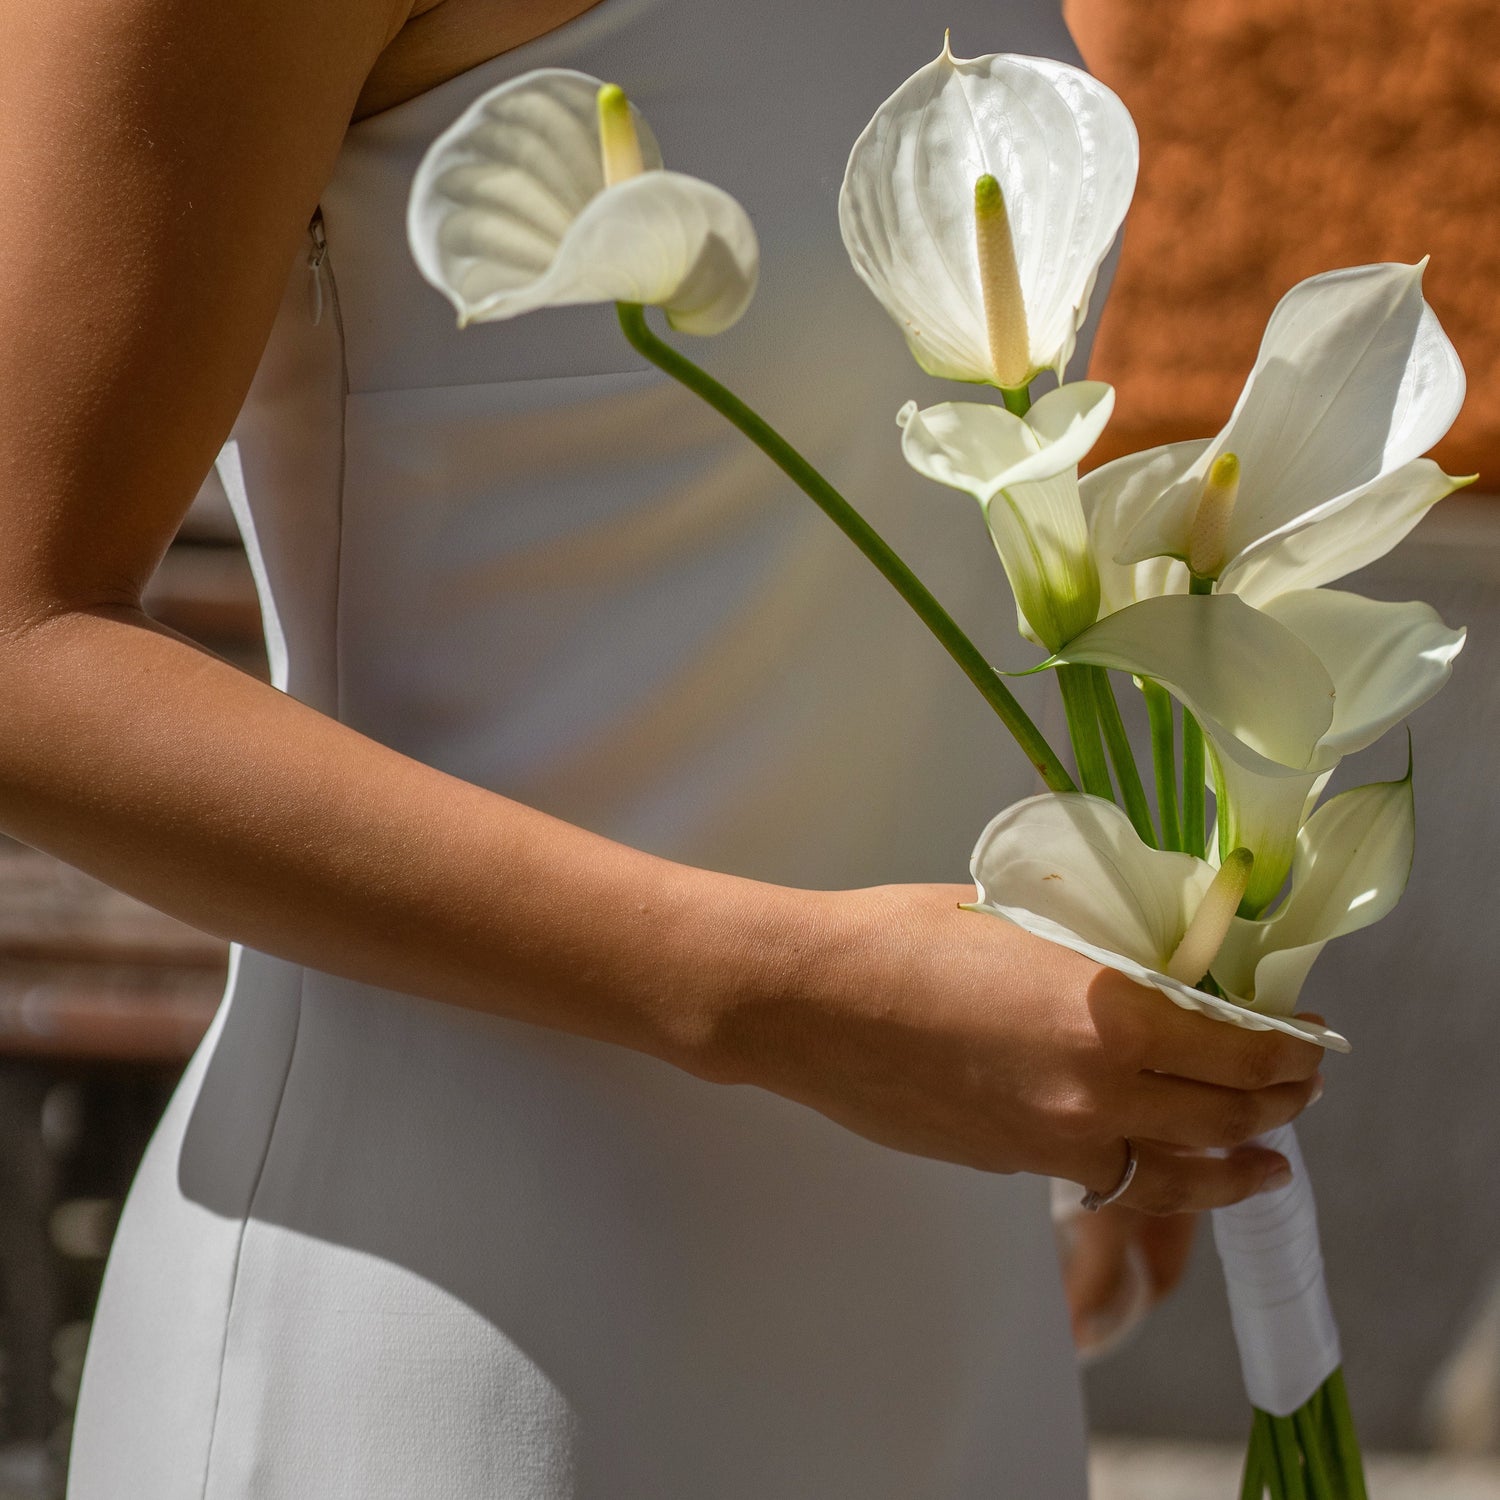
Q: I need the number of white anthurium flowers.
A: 4